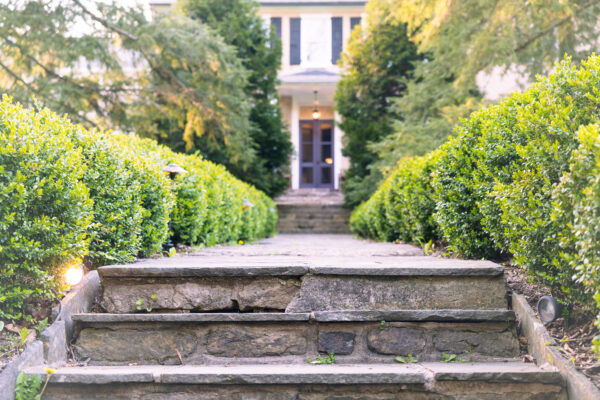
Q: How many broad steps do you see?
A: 3